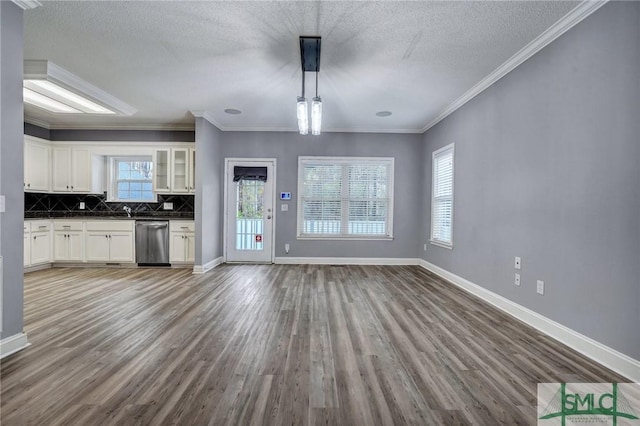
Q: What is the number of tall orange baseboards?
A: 0